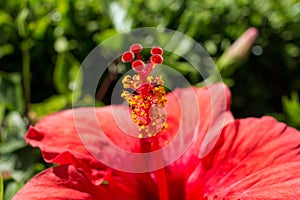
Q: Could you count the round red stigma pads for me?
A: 5